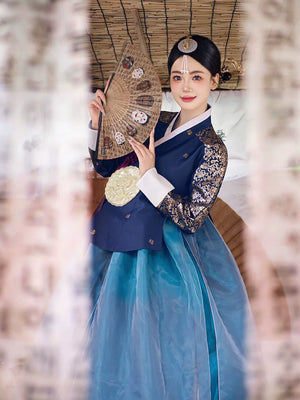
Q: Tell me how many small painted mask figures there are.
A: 8